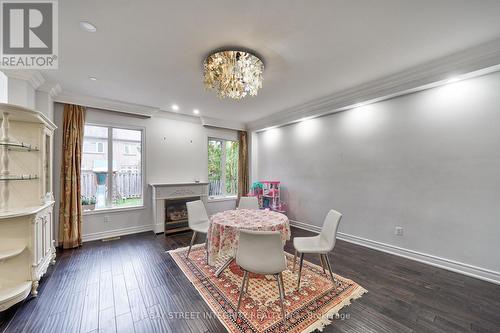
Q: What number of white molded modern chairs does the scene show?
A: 4